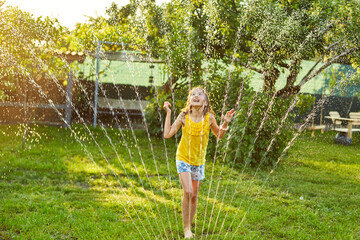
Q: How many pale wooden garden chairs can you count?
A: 2